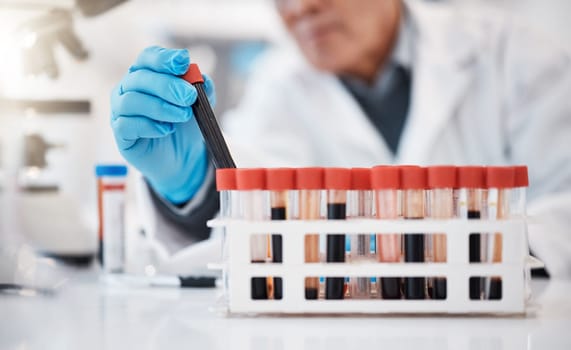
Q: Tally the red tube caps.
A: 13